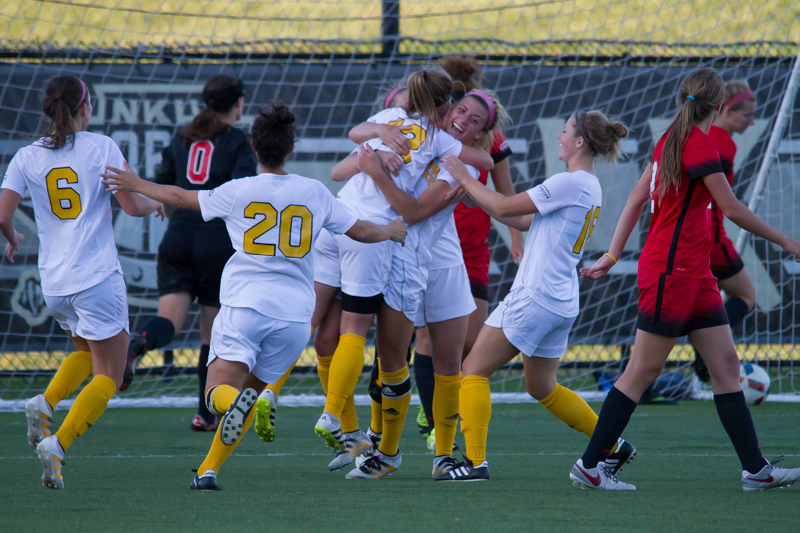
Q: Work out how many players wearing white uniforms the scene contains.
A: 6